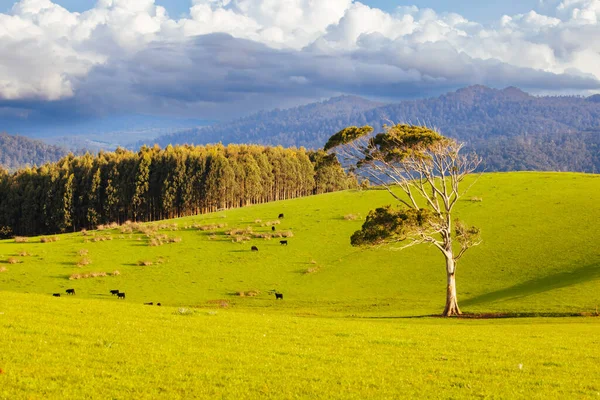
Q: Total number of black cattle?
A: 11